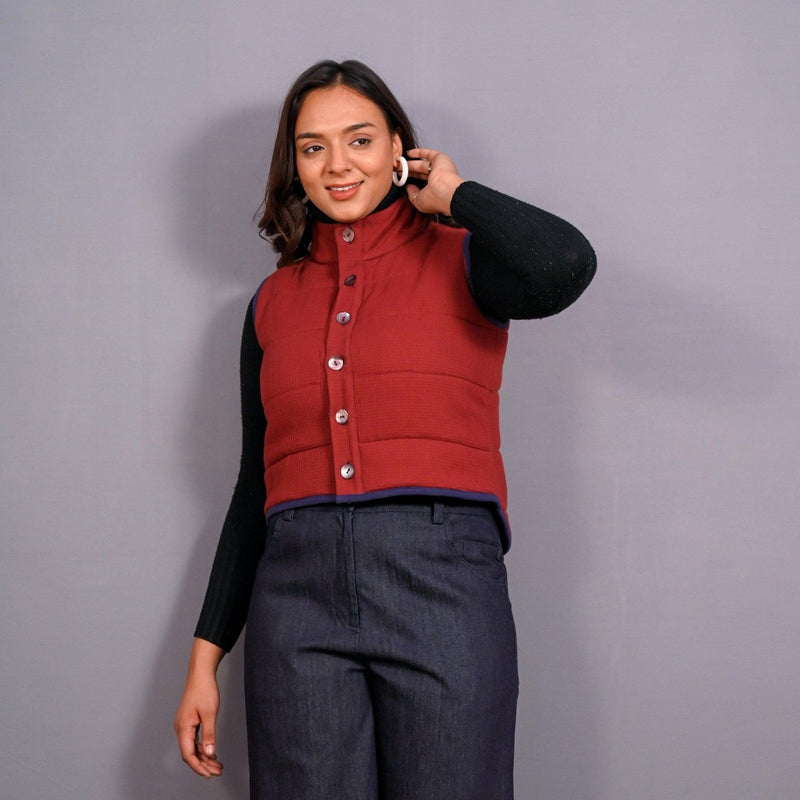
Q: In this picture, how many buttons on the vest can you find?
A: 6